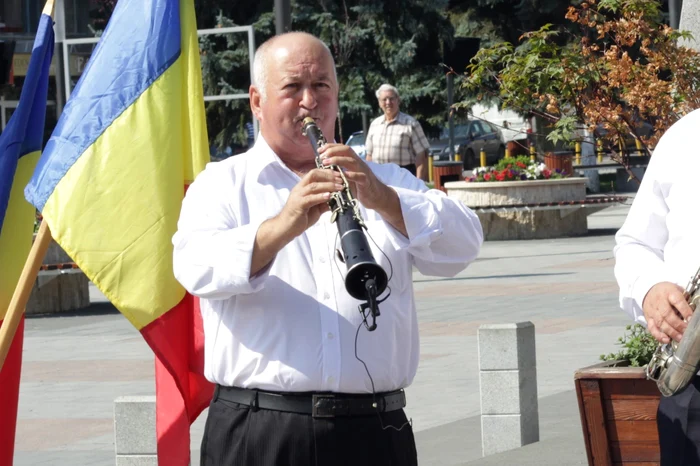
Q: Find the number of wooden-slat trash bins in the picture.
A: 2